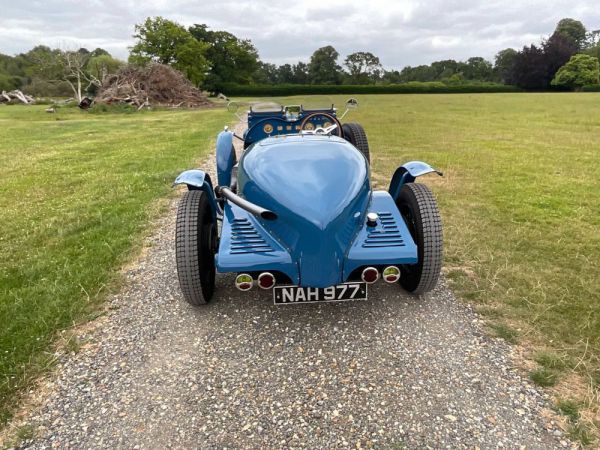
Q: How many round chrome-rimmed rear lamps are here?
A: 4